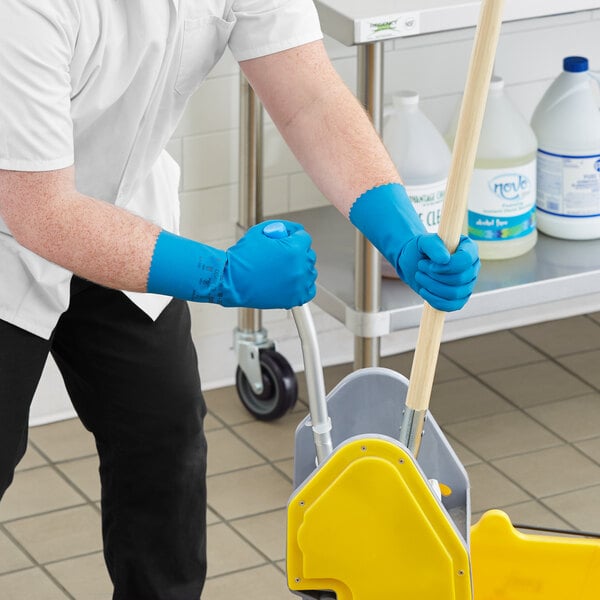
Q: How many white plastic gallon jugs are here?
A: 3